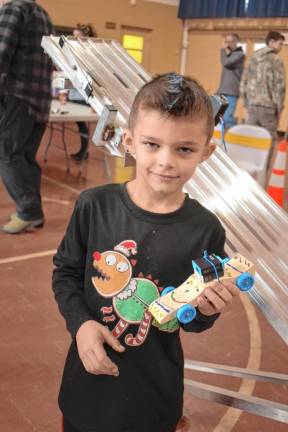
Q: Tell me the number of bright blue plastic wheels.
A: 3